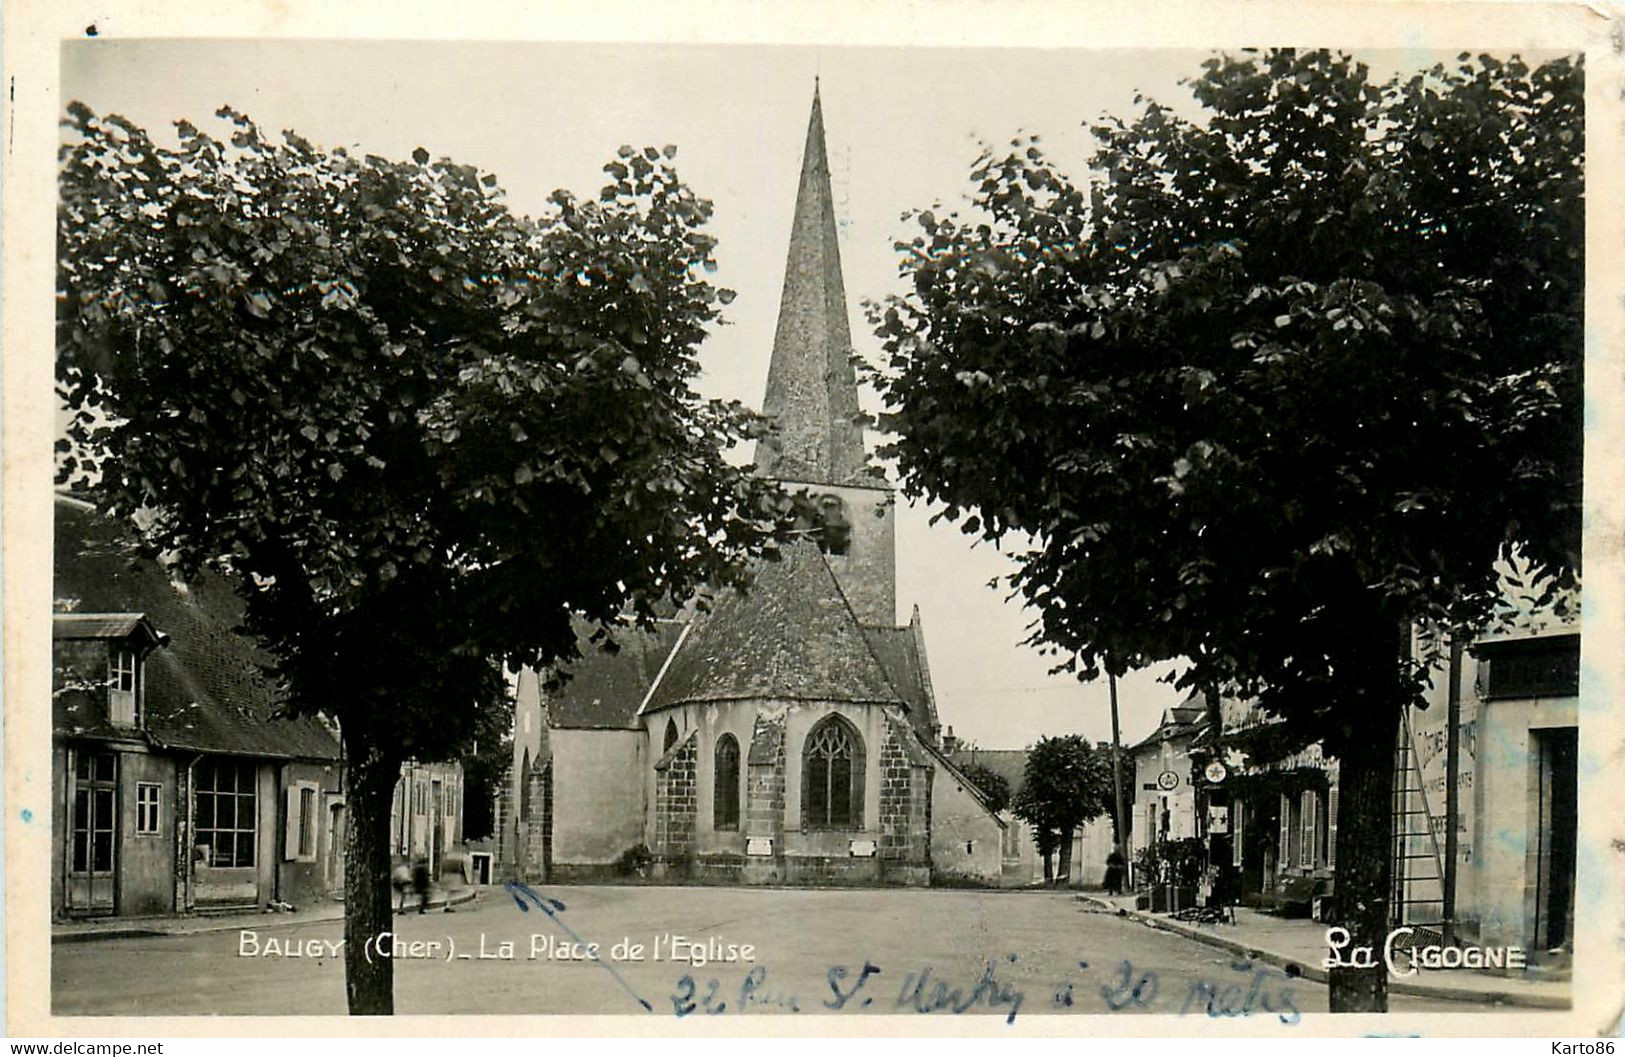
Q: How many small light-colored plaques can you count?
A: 2